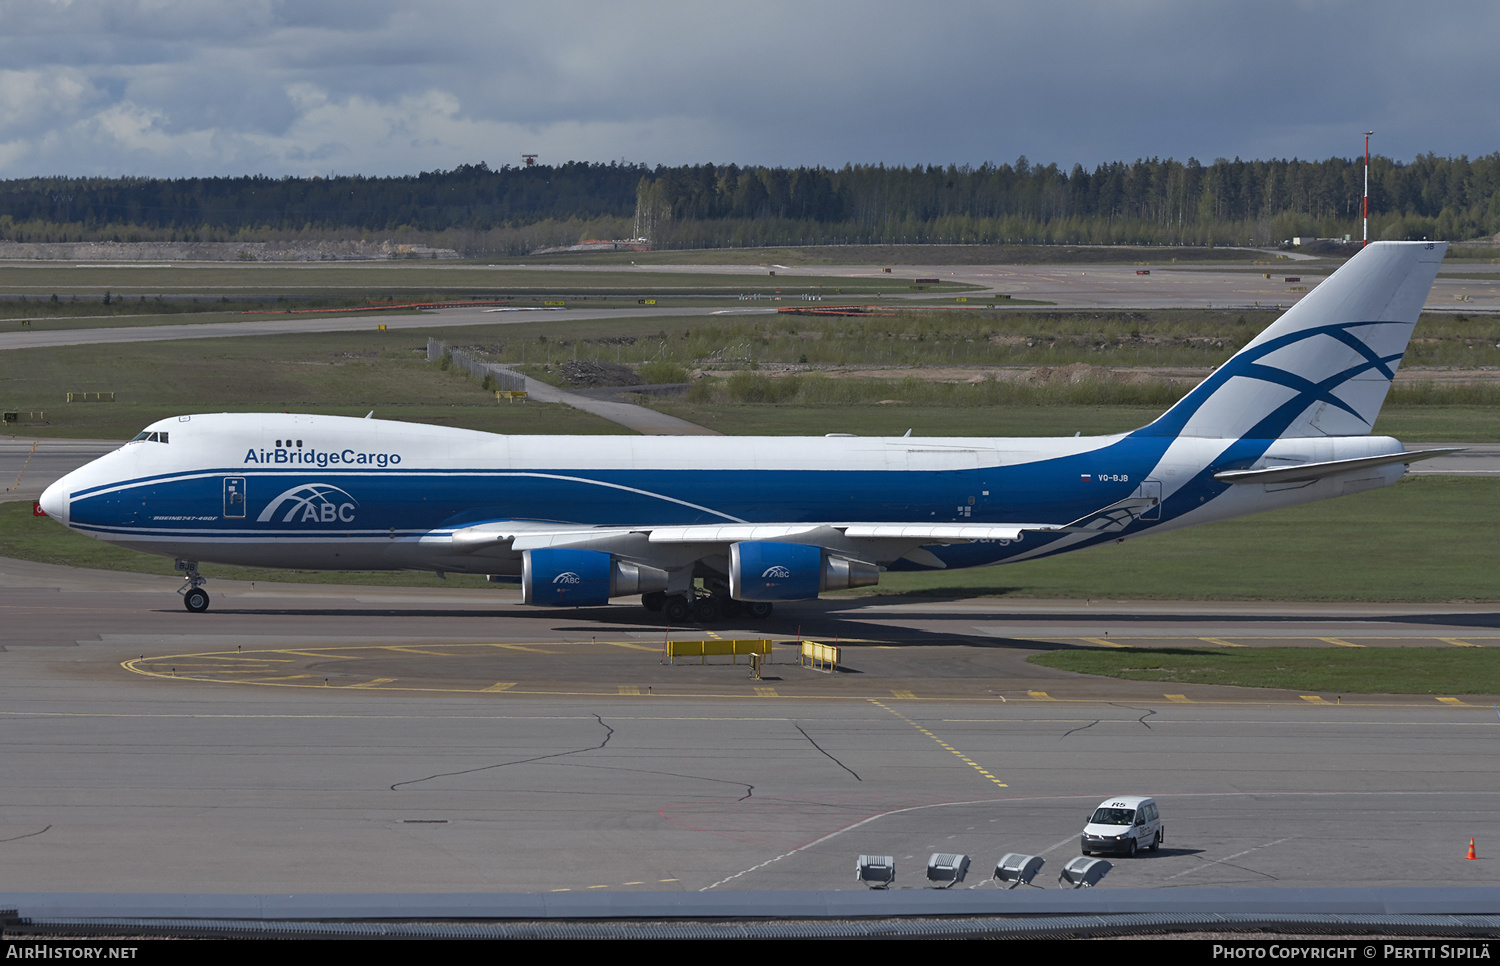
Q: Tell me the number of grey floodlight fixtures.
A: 4